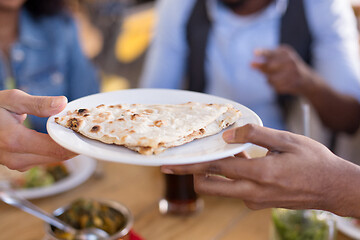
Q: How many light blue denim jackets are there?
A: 1